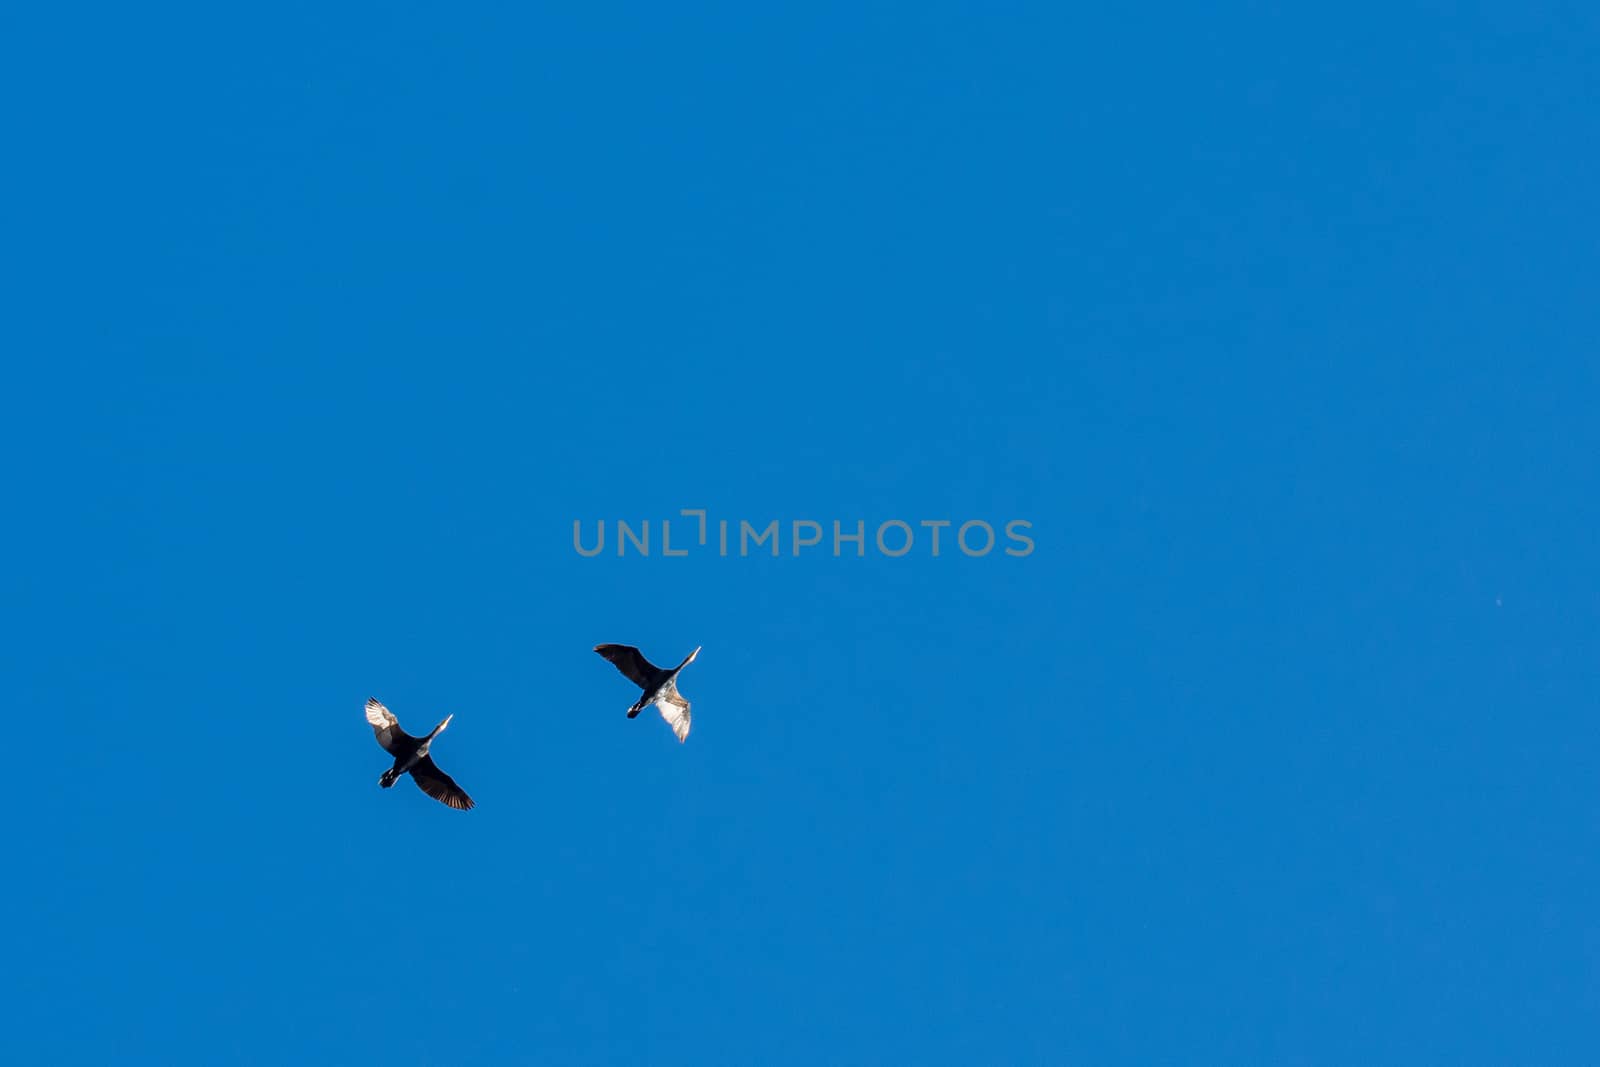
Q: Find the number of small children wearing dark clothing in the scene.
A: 0